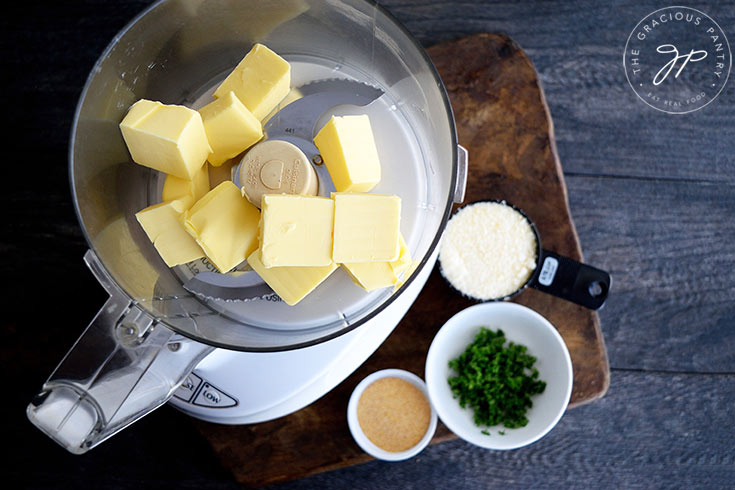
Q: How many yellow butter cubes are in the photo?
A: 11